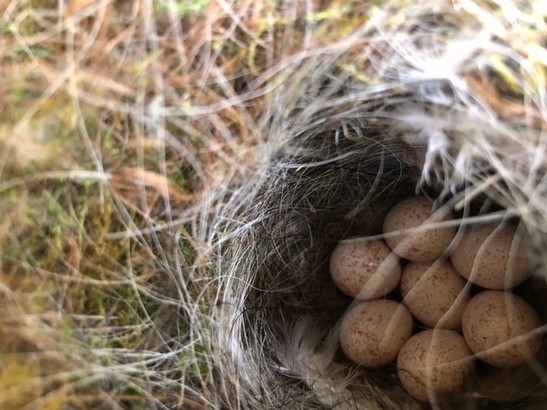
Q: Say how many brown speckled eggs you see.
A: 7